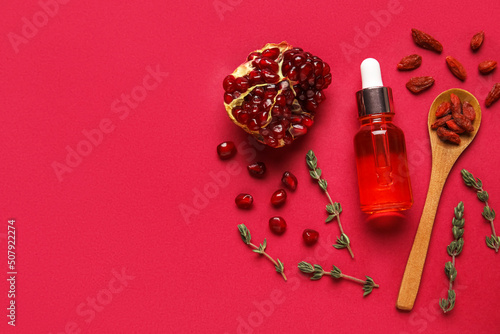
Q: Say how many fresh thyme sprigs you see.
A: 5